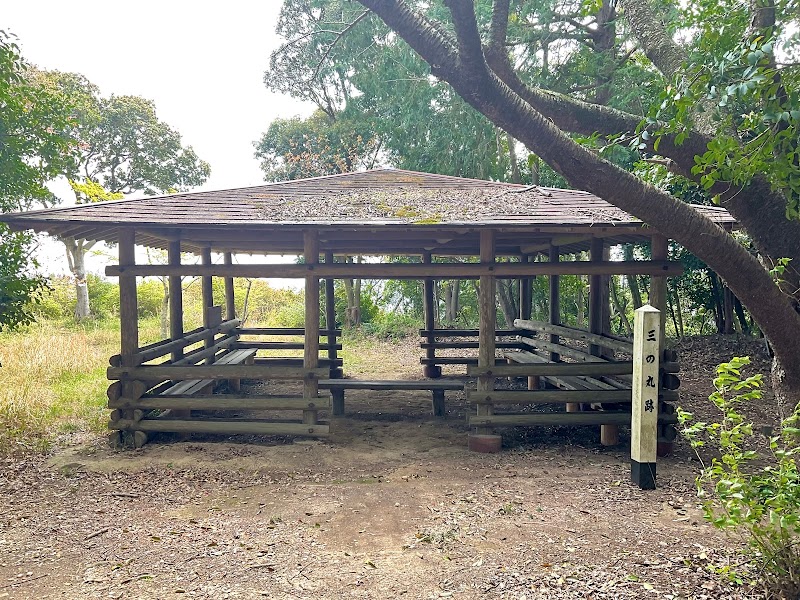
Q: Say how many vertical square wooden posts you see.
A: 1